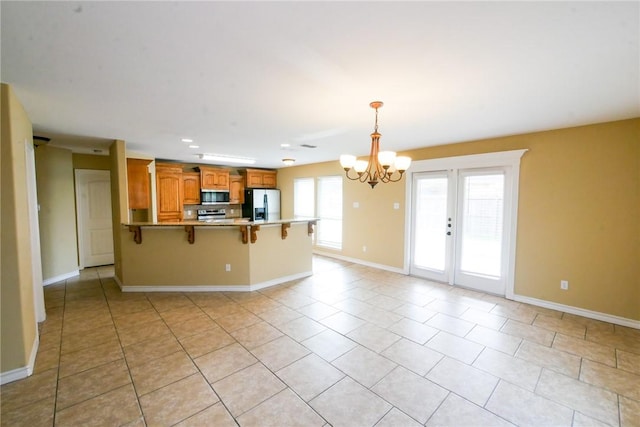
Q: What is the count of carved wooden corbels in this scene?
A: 6